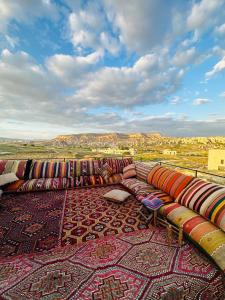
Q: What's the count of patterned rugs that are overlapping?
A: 3